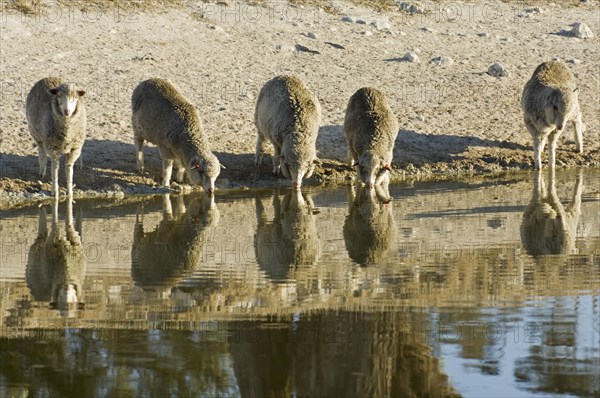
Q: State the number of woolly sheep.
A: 5